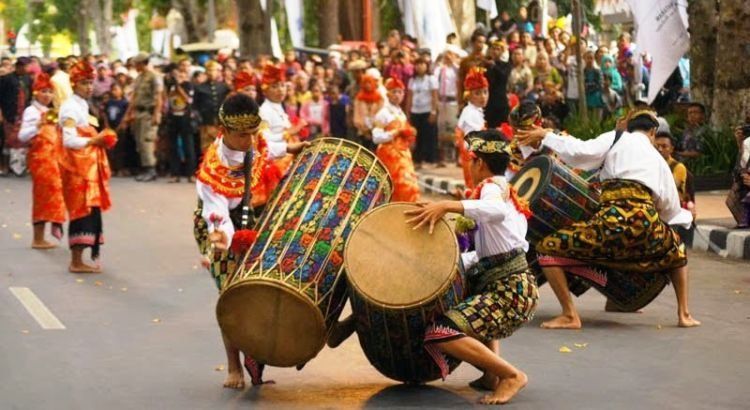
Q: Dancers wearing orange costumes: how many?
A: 6